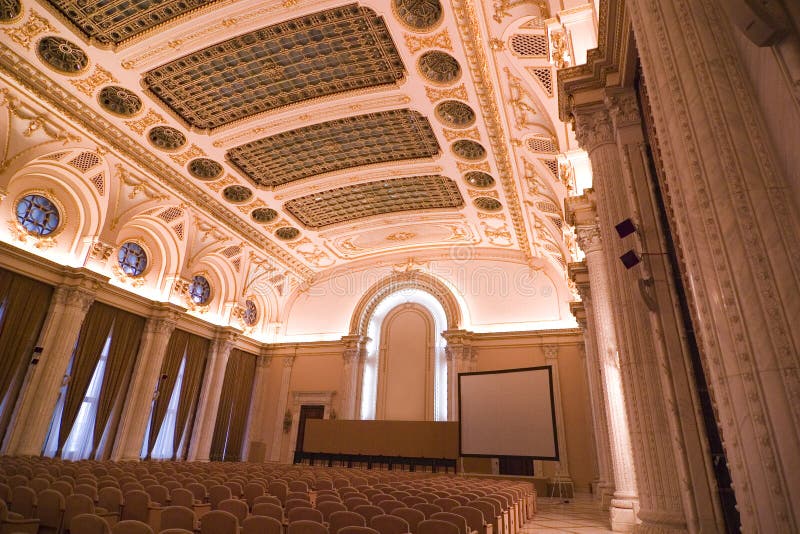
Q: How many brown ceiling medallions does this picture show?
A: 14